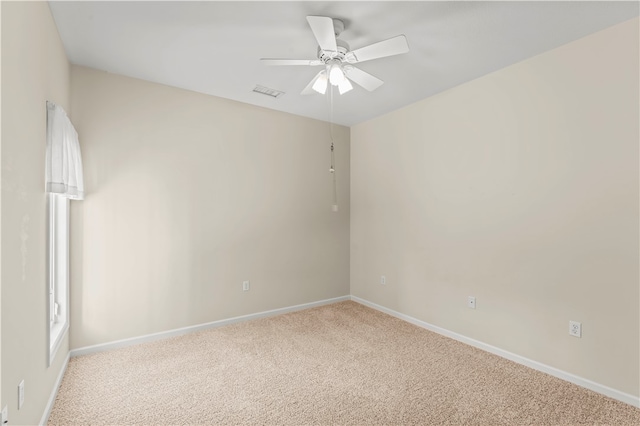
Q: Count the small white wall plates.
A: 6